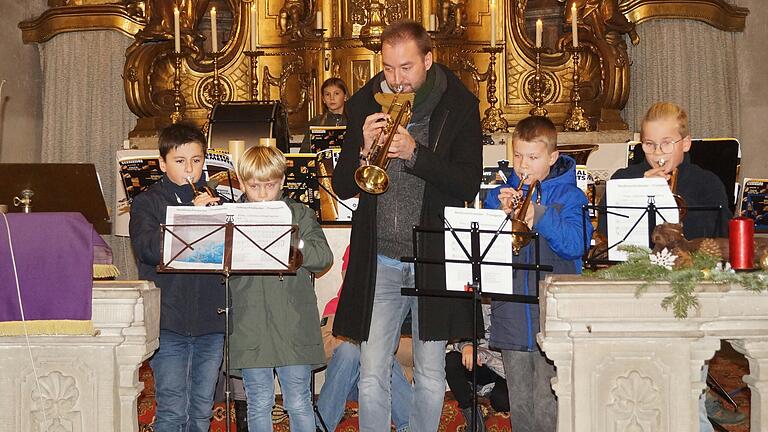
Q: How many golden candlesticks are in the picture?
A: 6